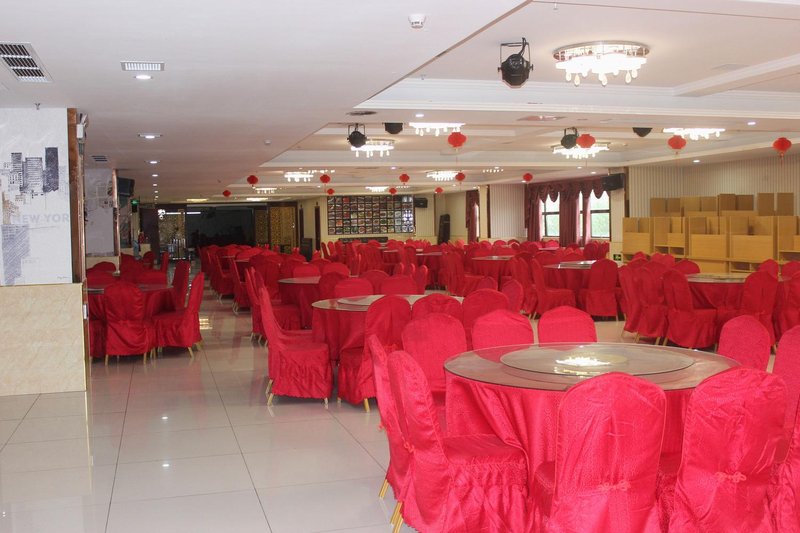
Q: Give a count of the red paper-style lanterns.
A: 13